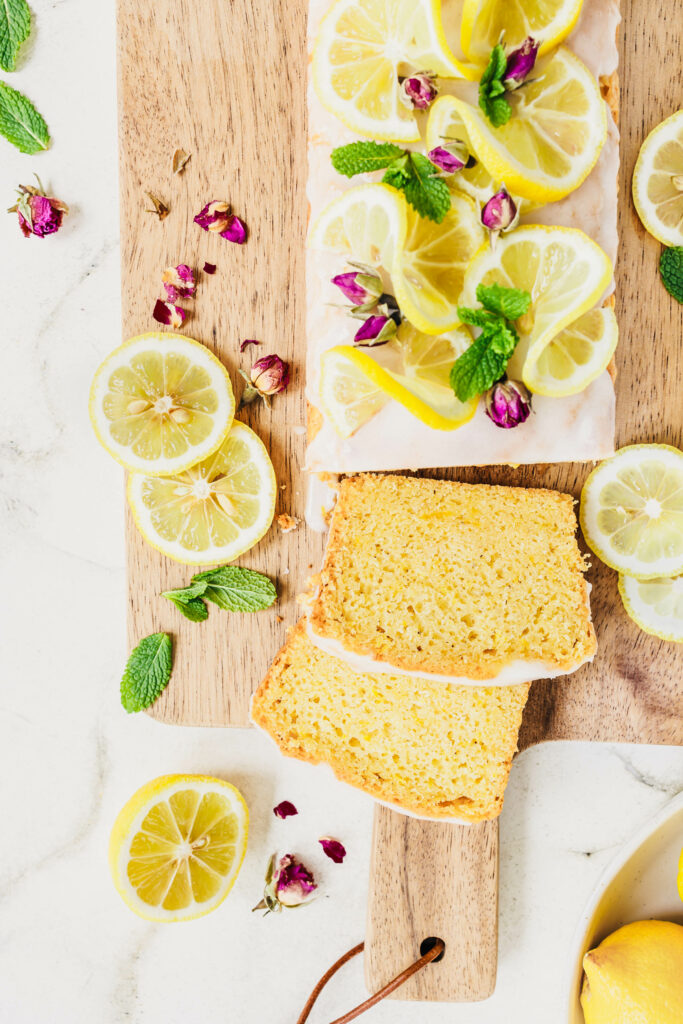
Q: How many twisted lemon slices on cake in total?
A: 6